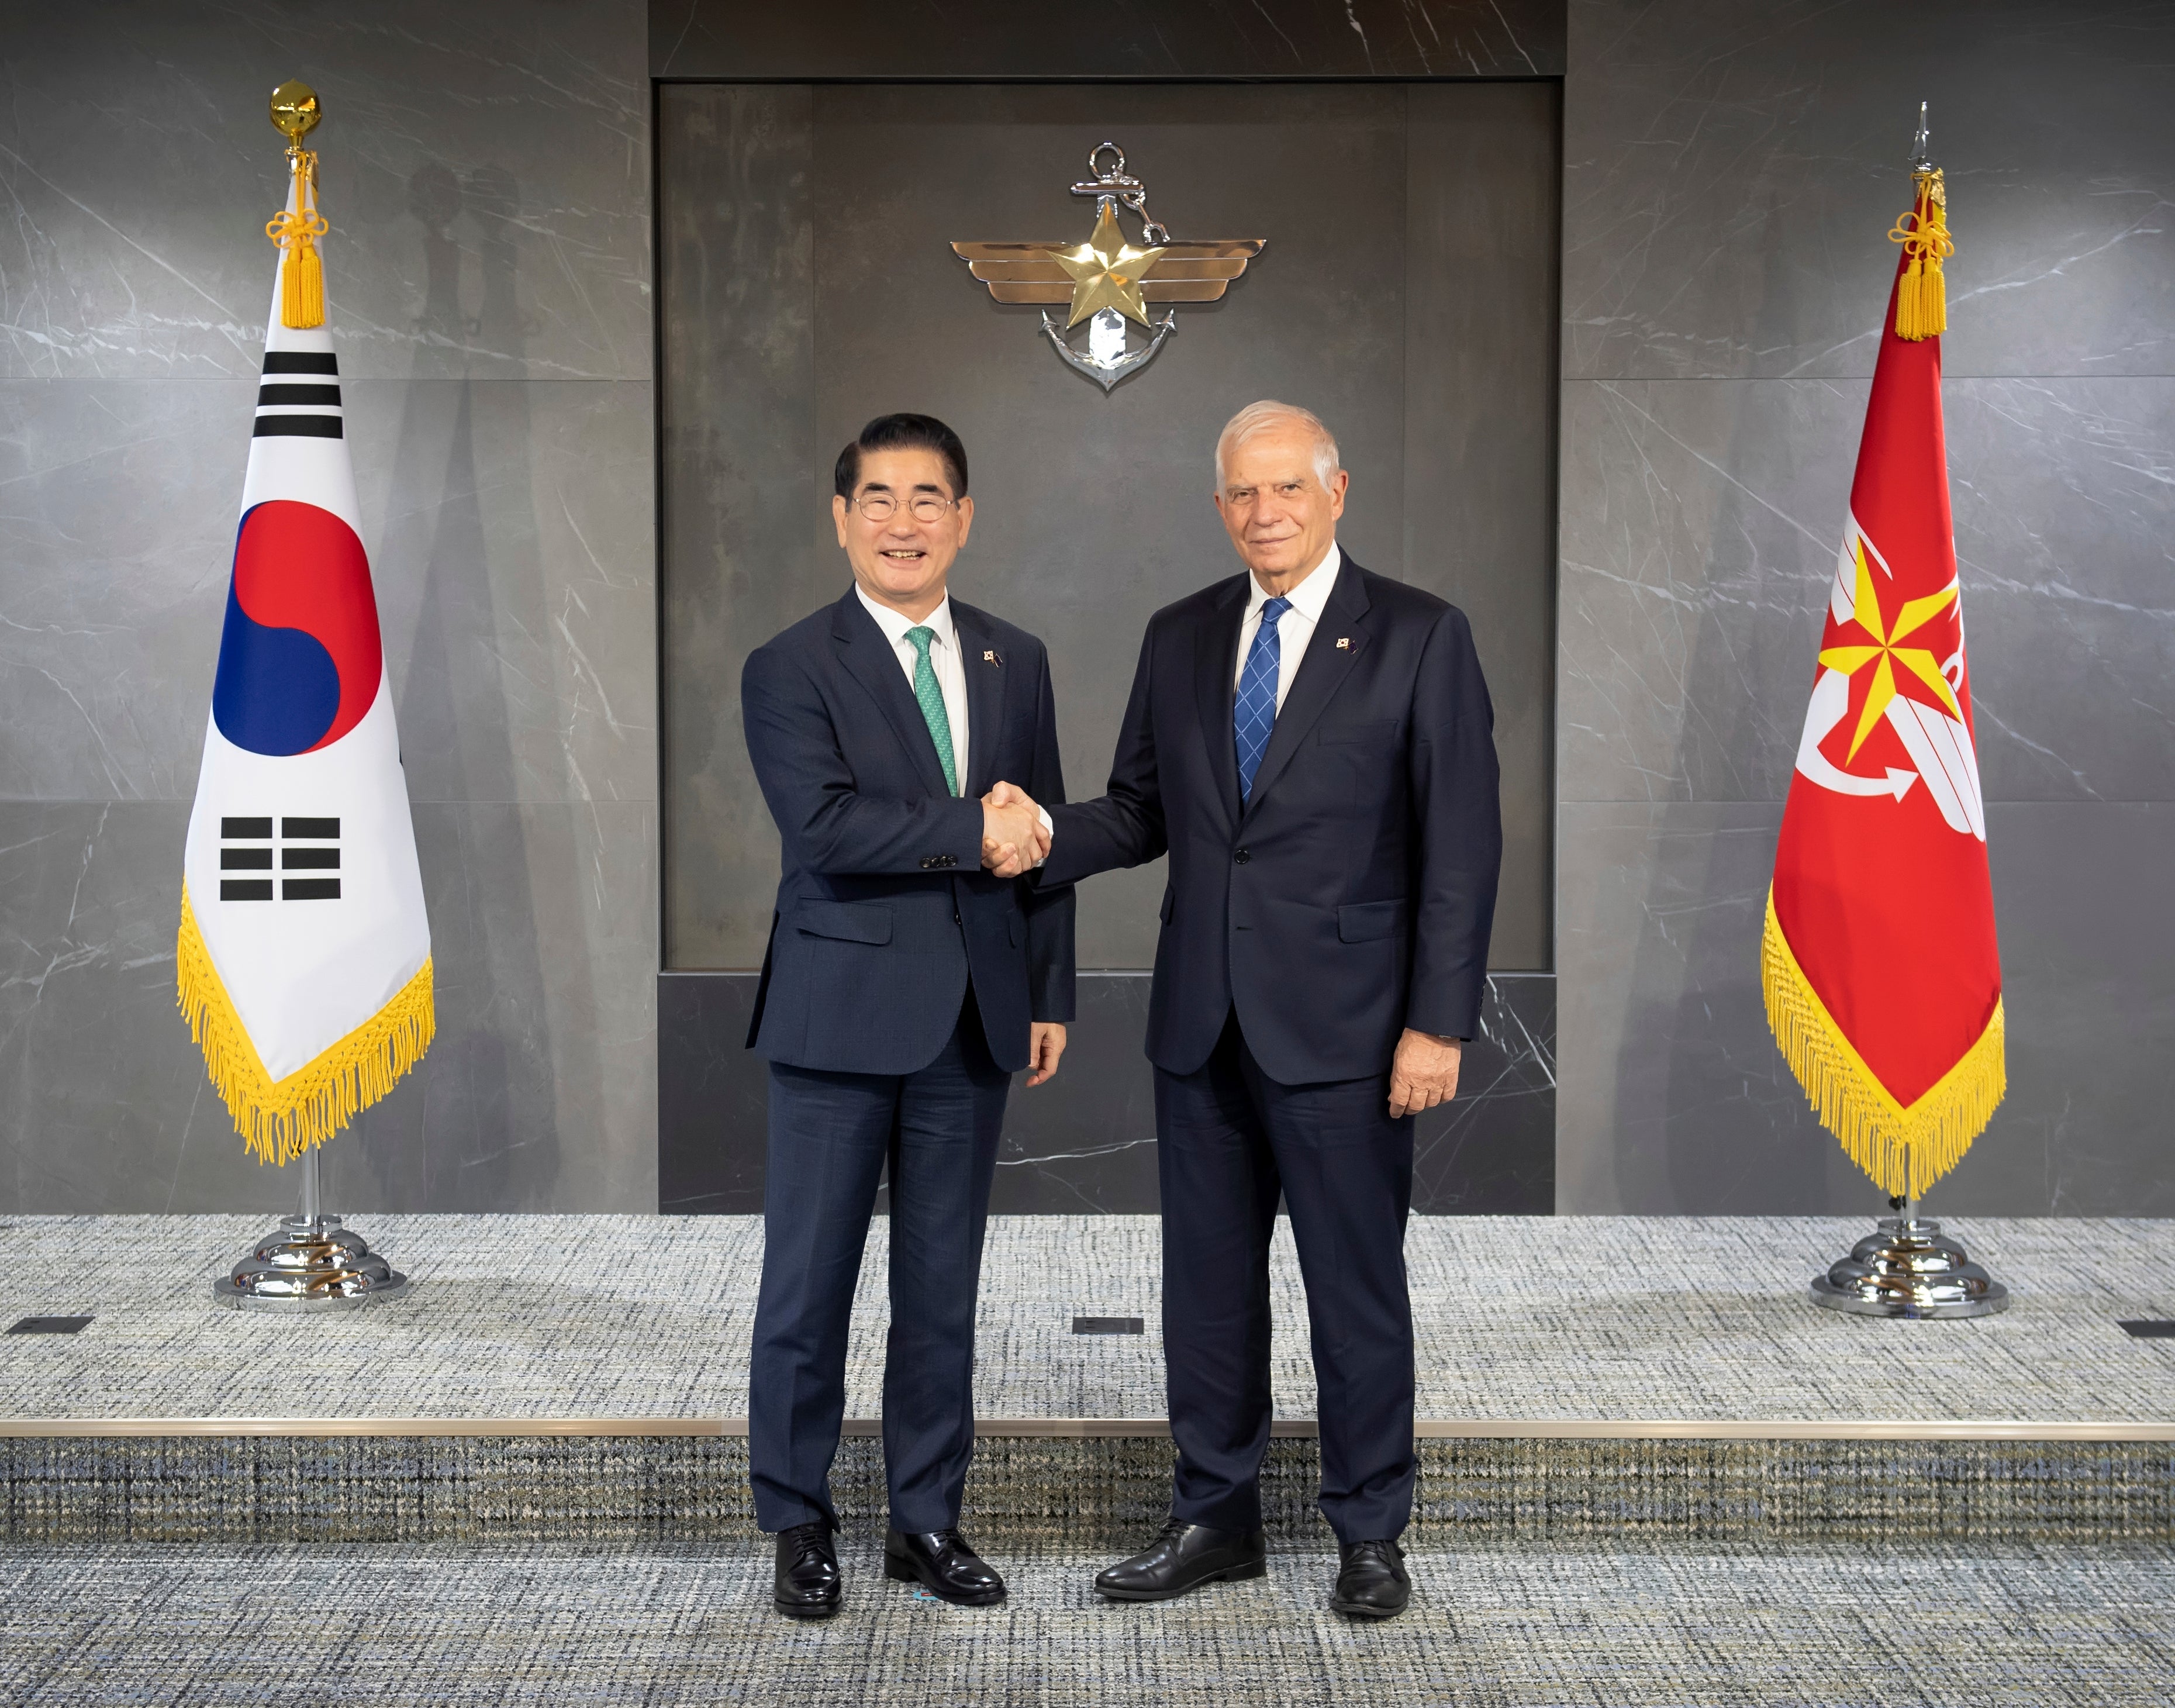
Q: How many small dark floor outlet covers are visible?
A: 3